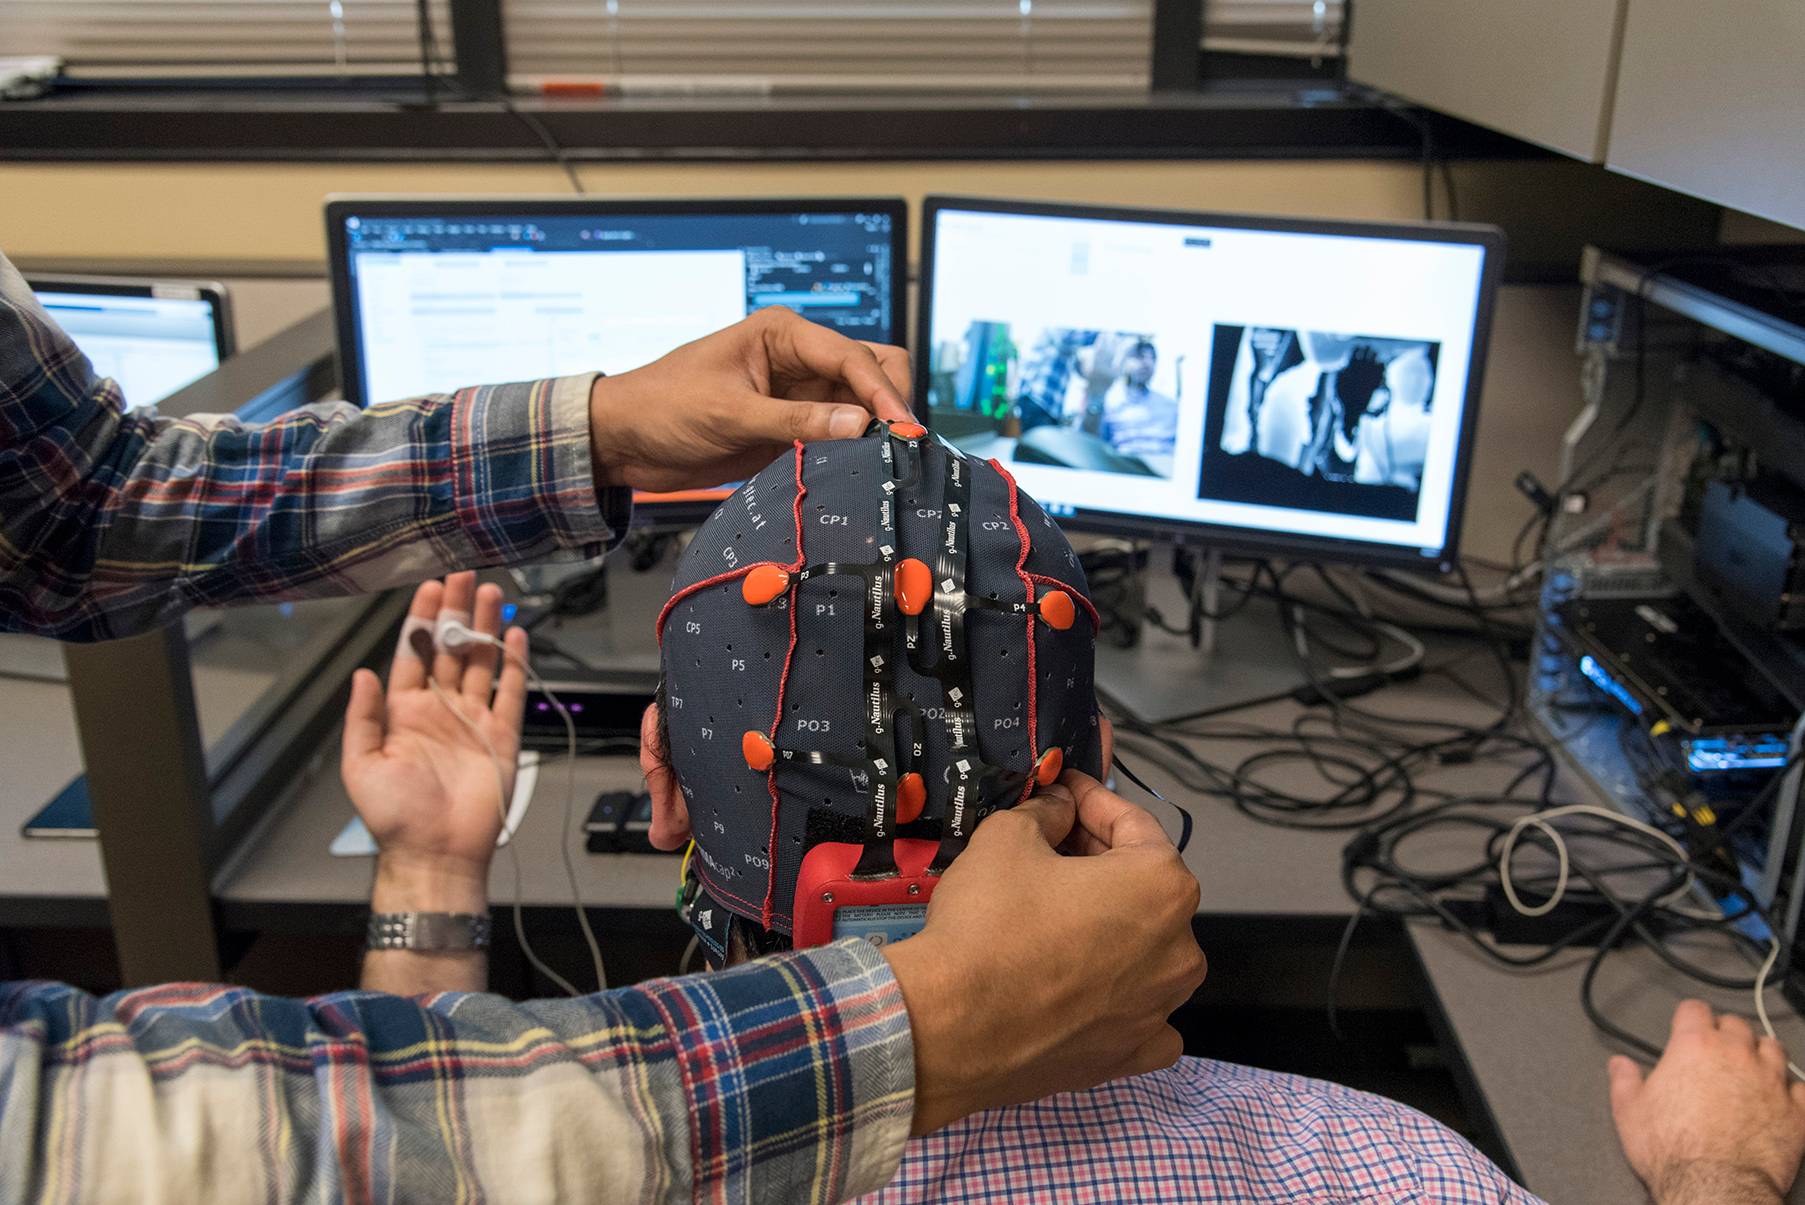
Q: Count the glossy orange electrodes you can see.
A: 7